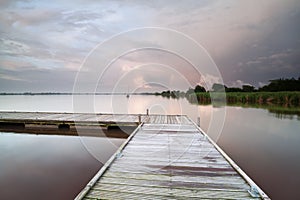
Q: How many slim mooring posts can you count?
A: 3